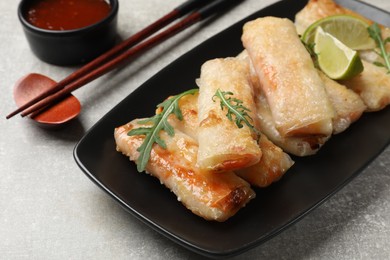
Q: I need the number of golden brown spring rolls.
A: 8